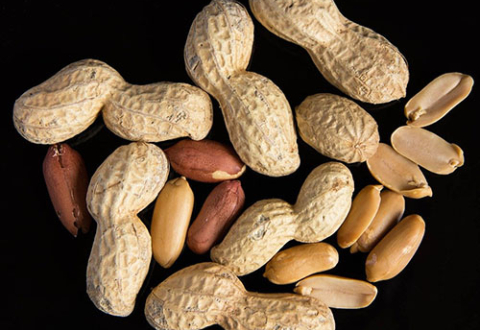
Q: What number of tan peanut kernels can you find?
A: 9